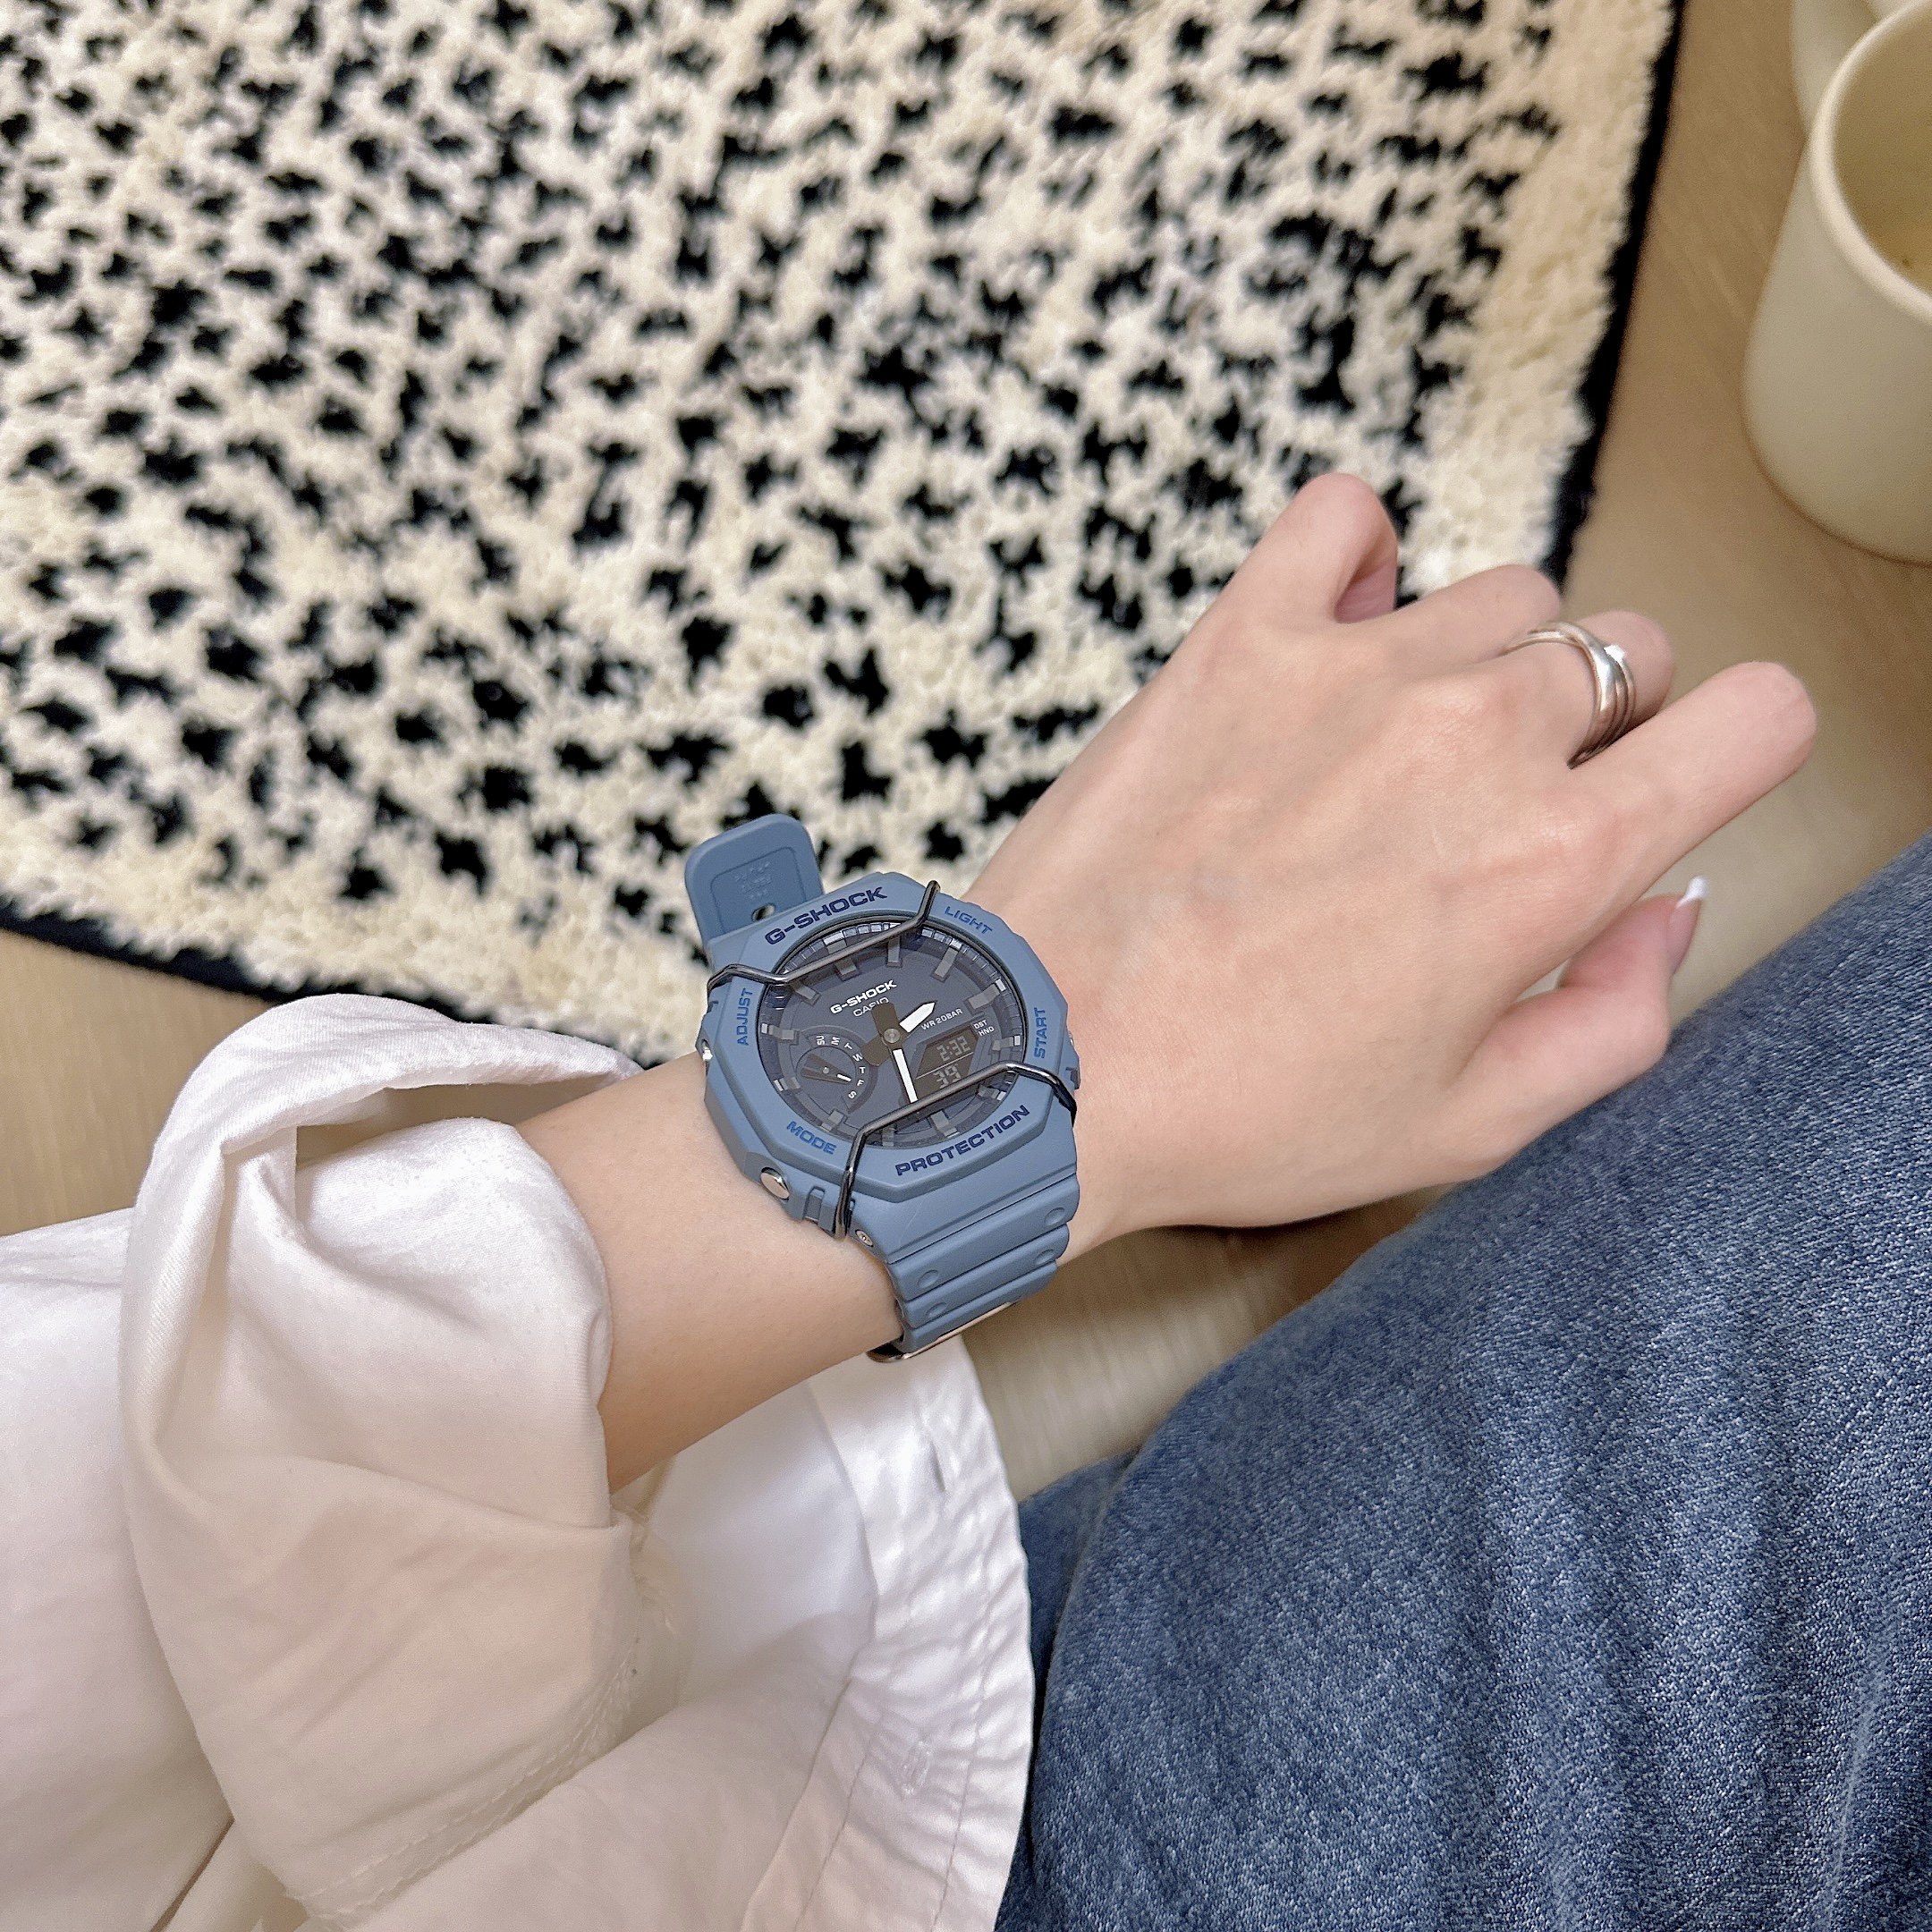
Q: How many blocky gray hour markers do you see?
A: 12